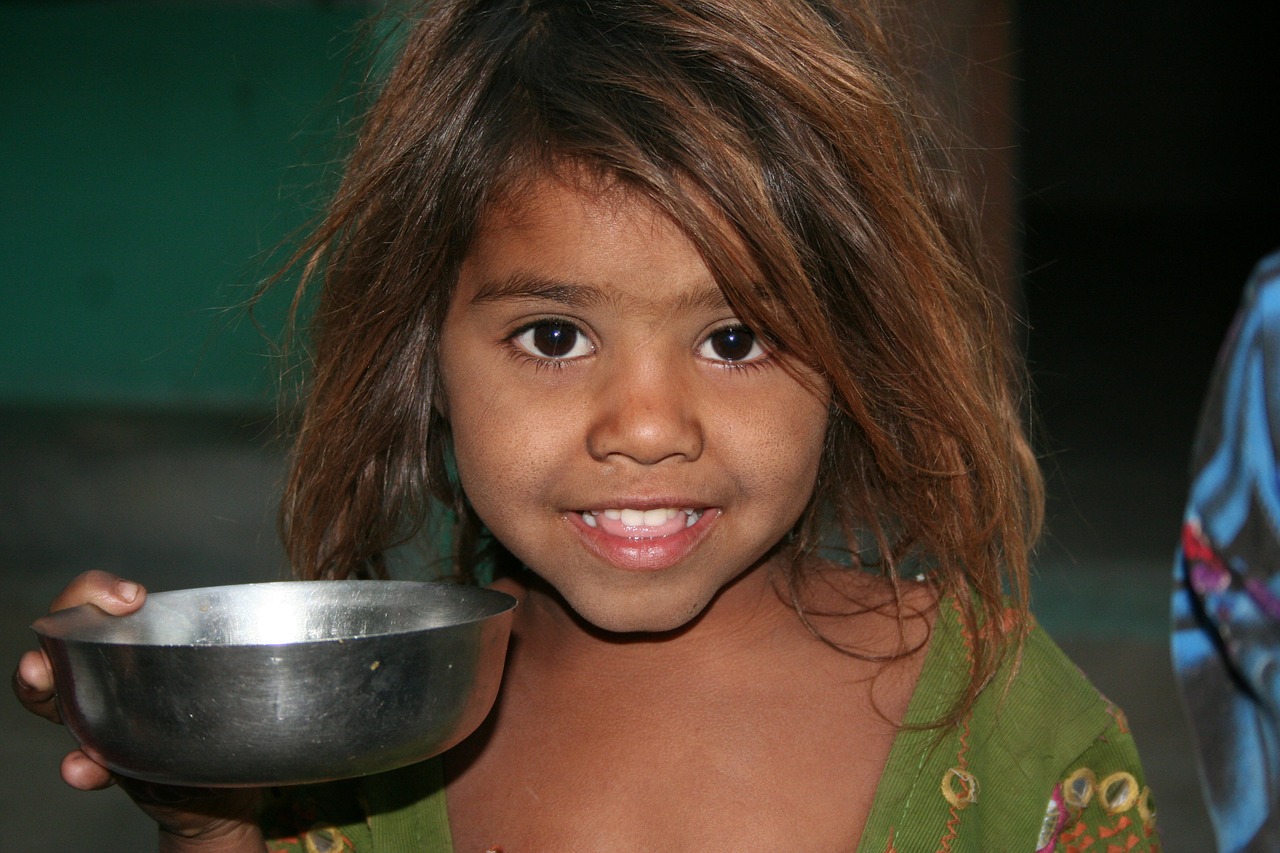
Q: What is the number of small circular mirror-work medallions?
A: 5